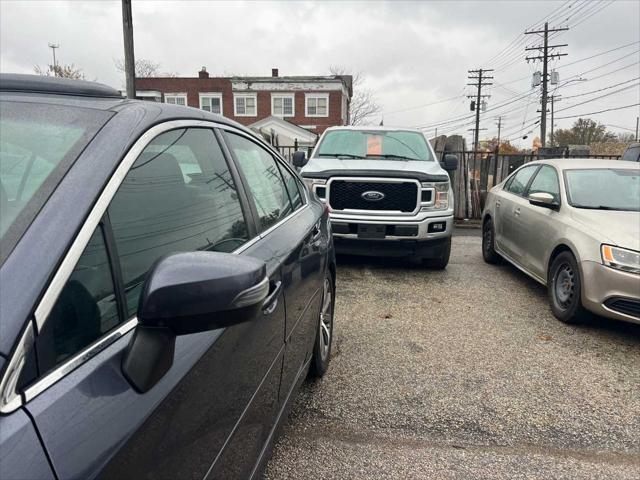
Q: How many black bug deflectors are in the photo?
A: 1